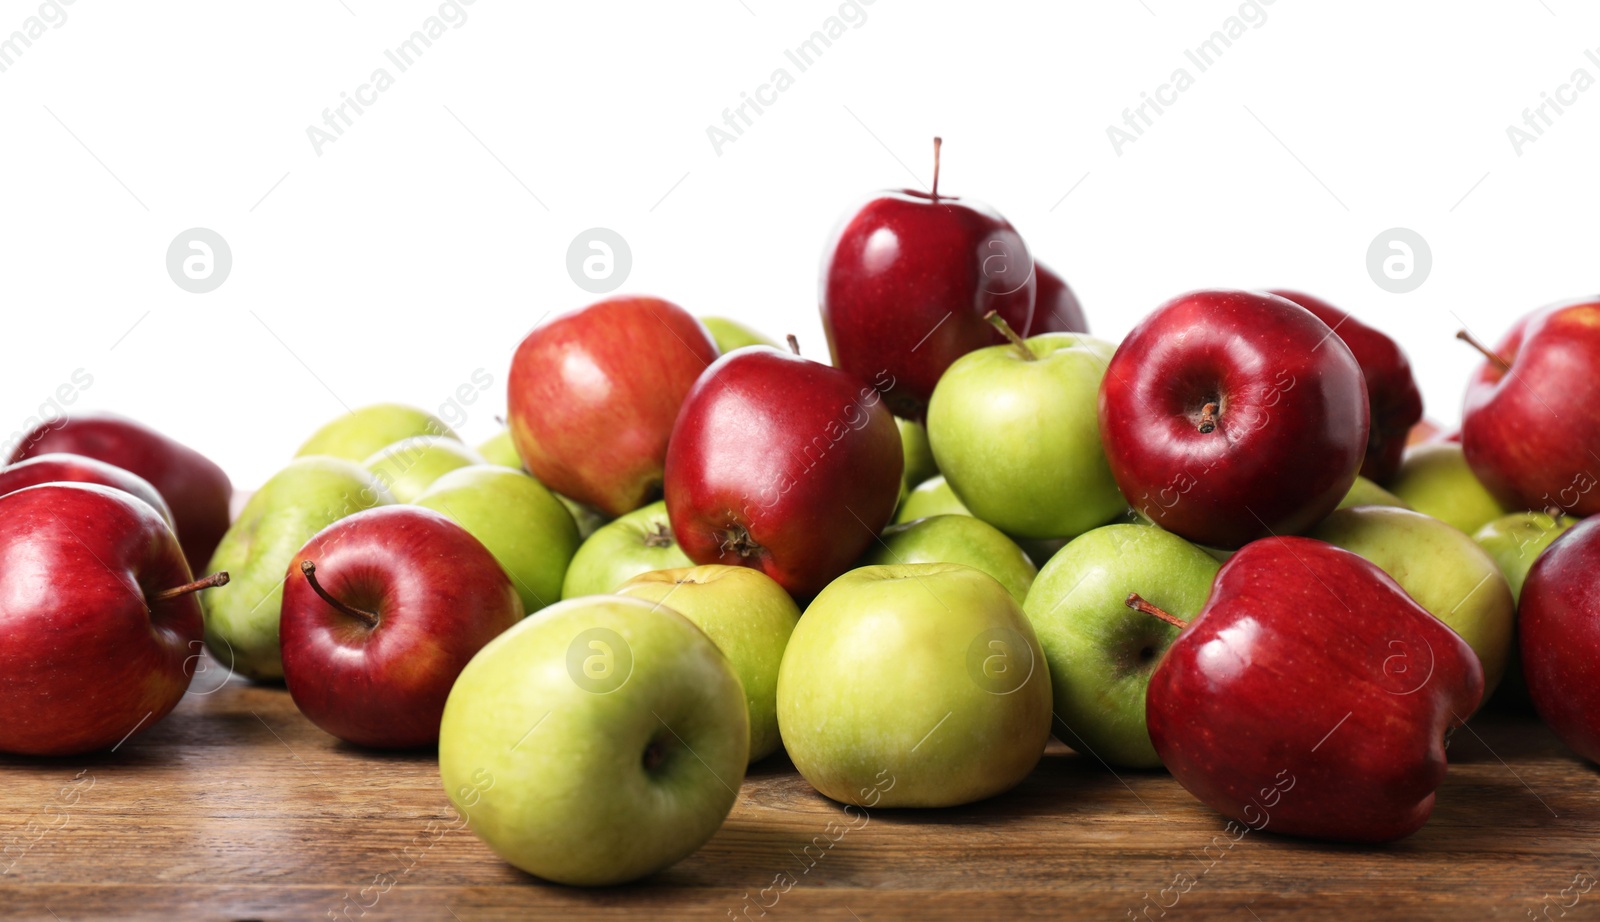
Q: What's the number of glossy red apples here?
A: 13